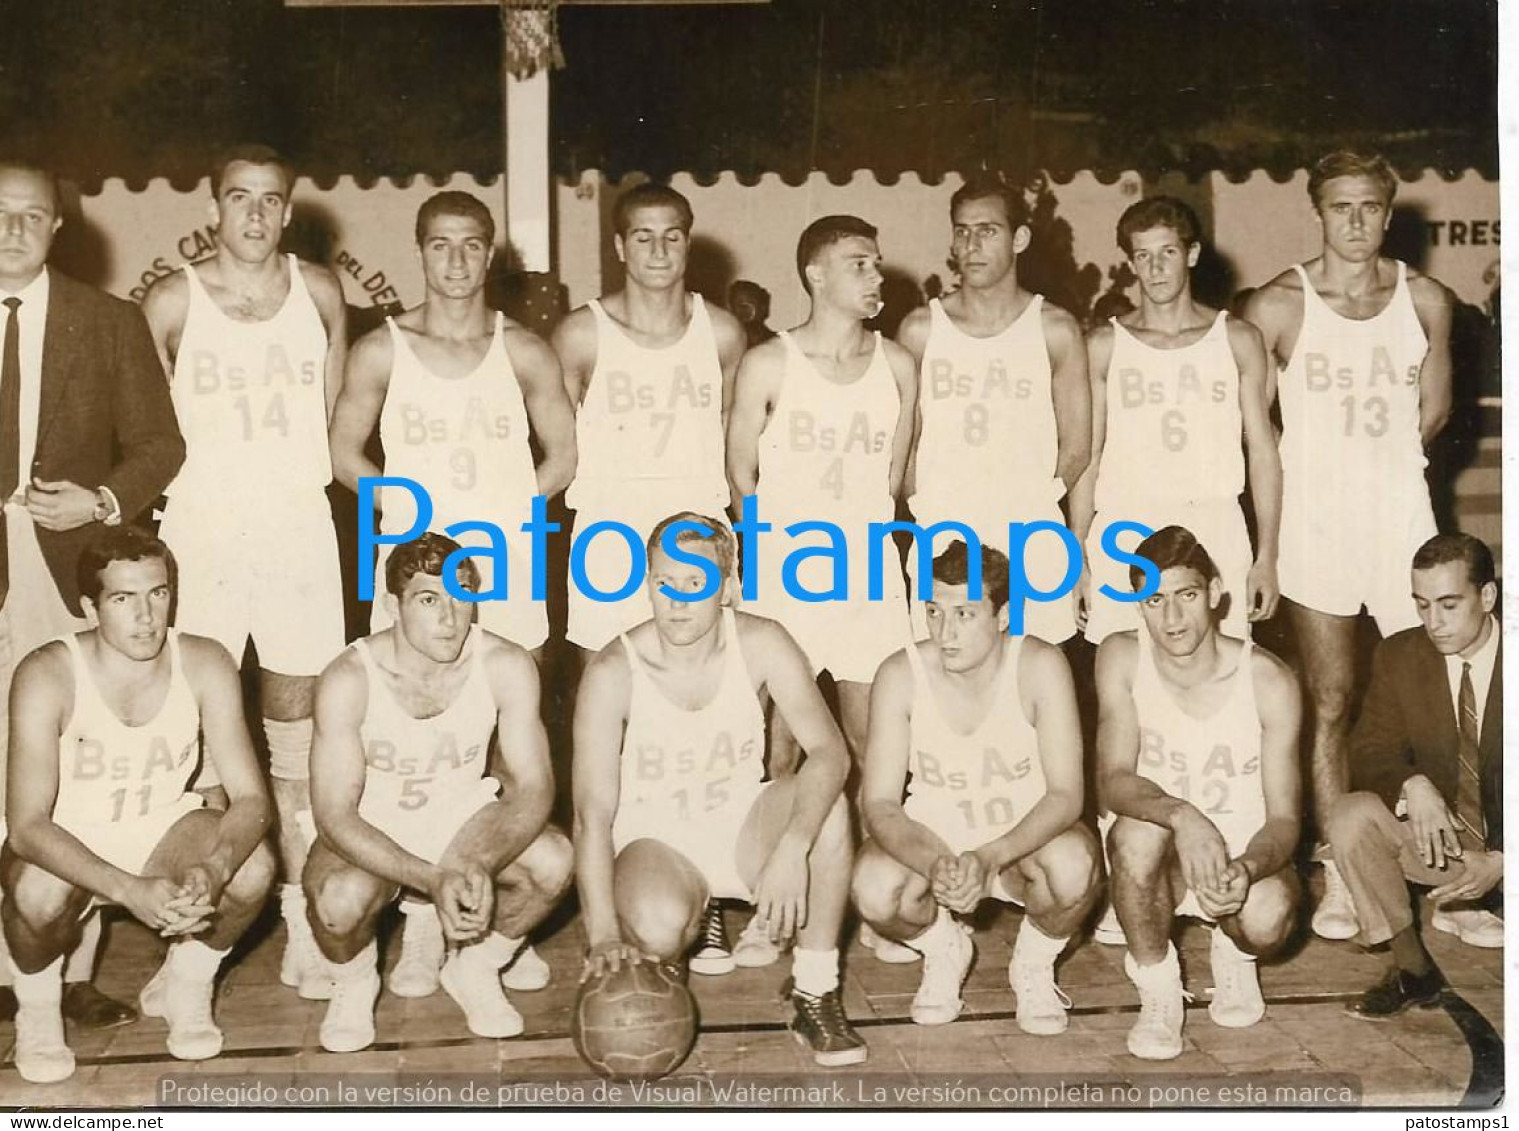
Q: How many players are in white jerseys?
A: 12